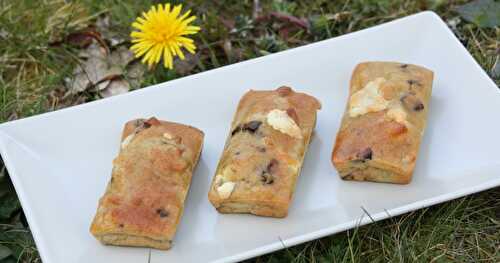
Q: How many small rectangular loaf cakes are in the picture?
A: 3